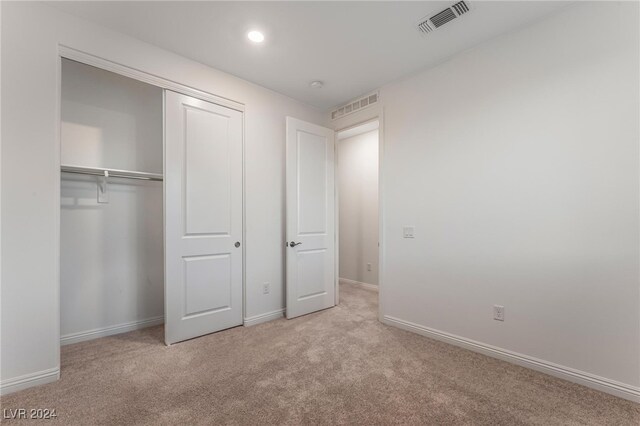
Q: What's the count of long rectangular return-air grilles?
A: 1